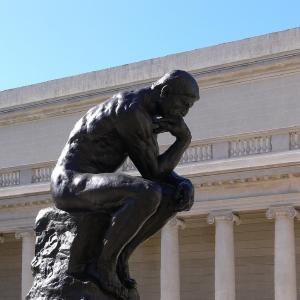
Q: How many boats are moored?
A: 0